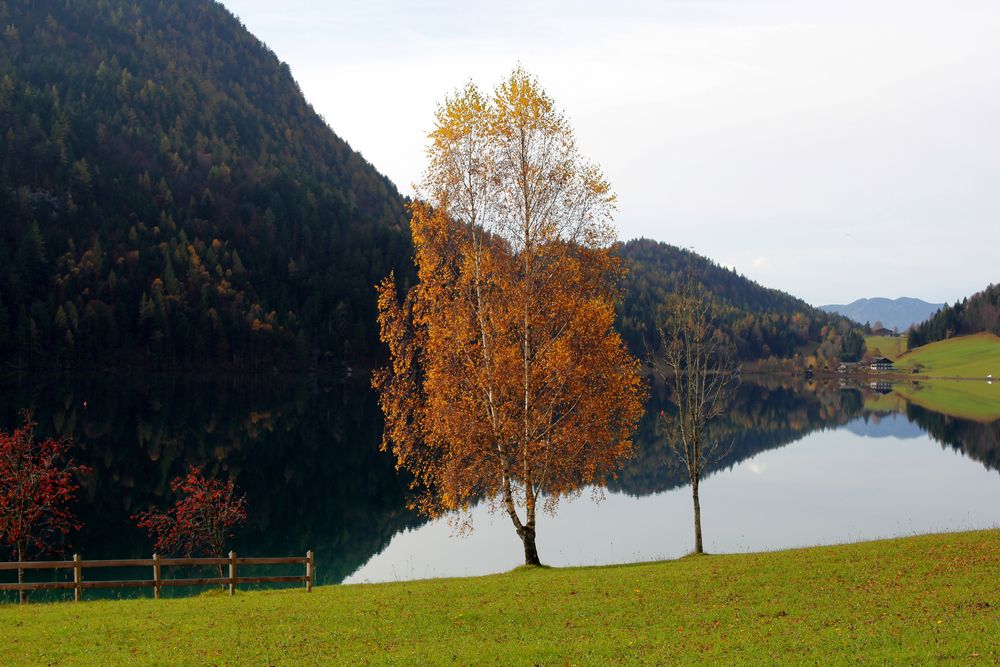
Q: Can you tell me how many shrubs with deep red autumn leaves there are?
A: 2